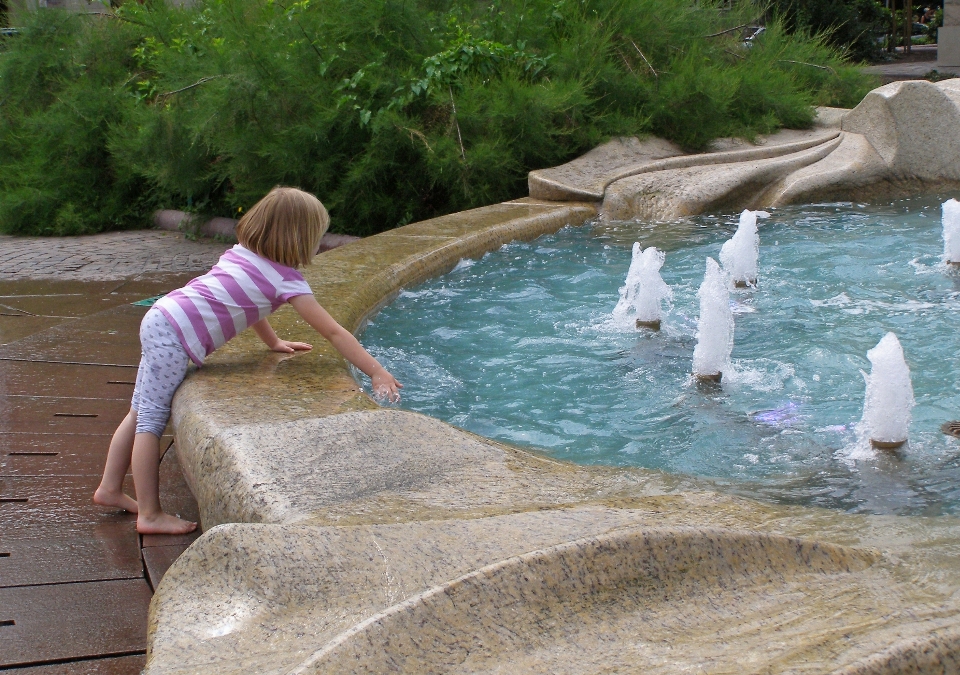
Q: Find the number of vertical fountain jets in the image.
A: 5